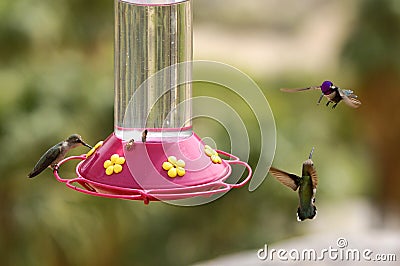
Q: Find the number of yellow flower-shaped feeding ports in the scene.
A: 4